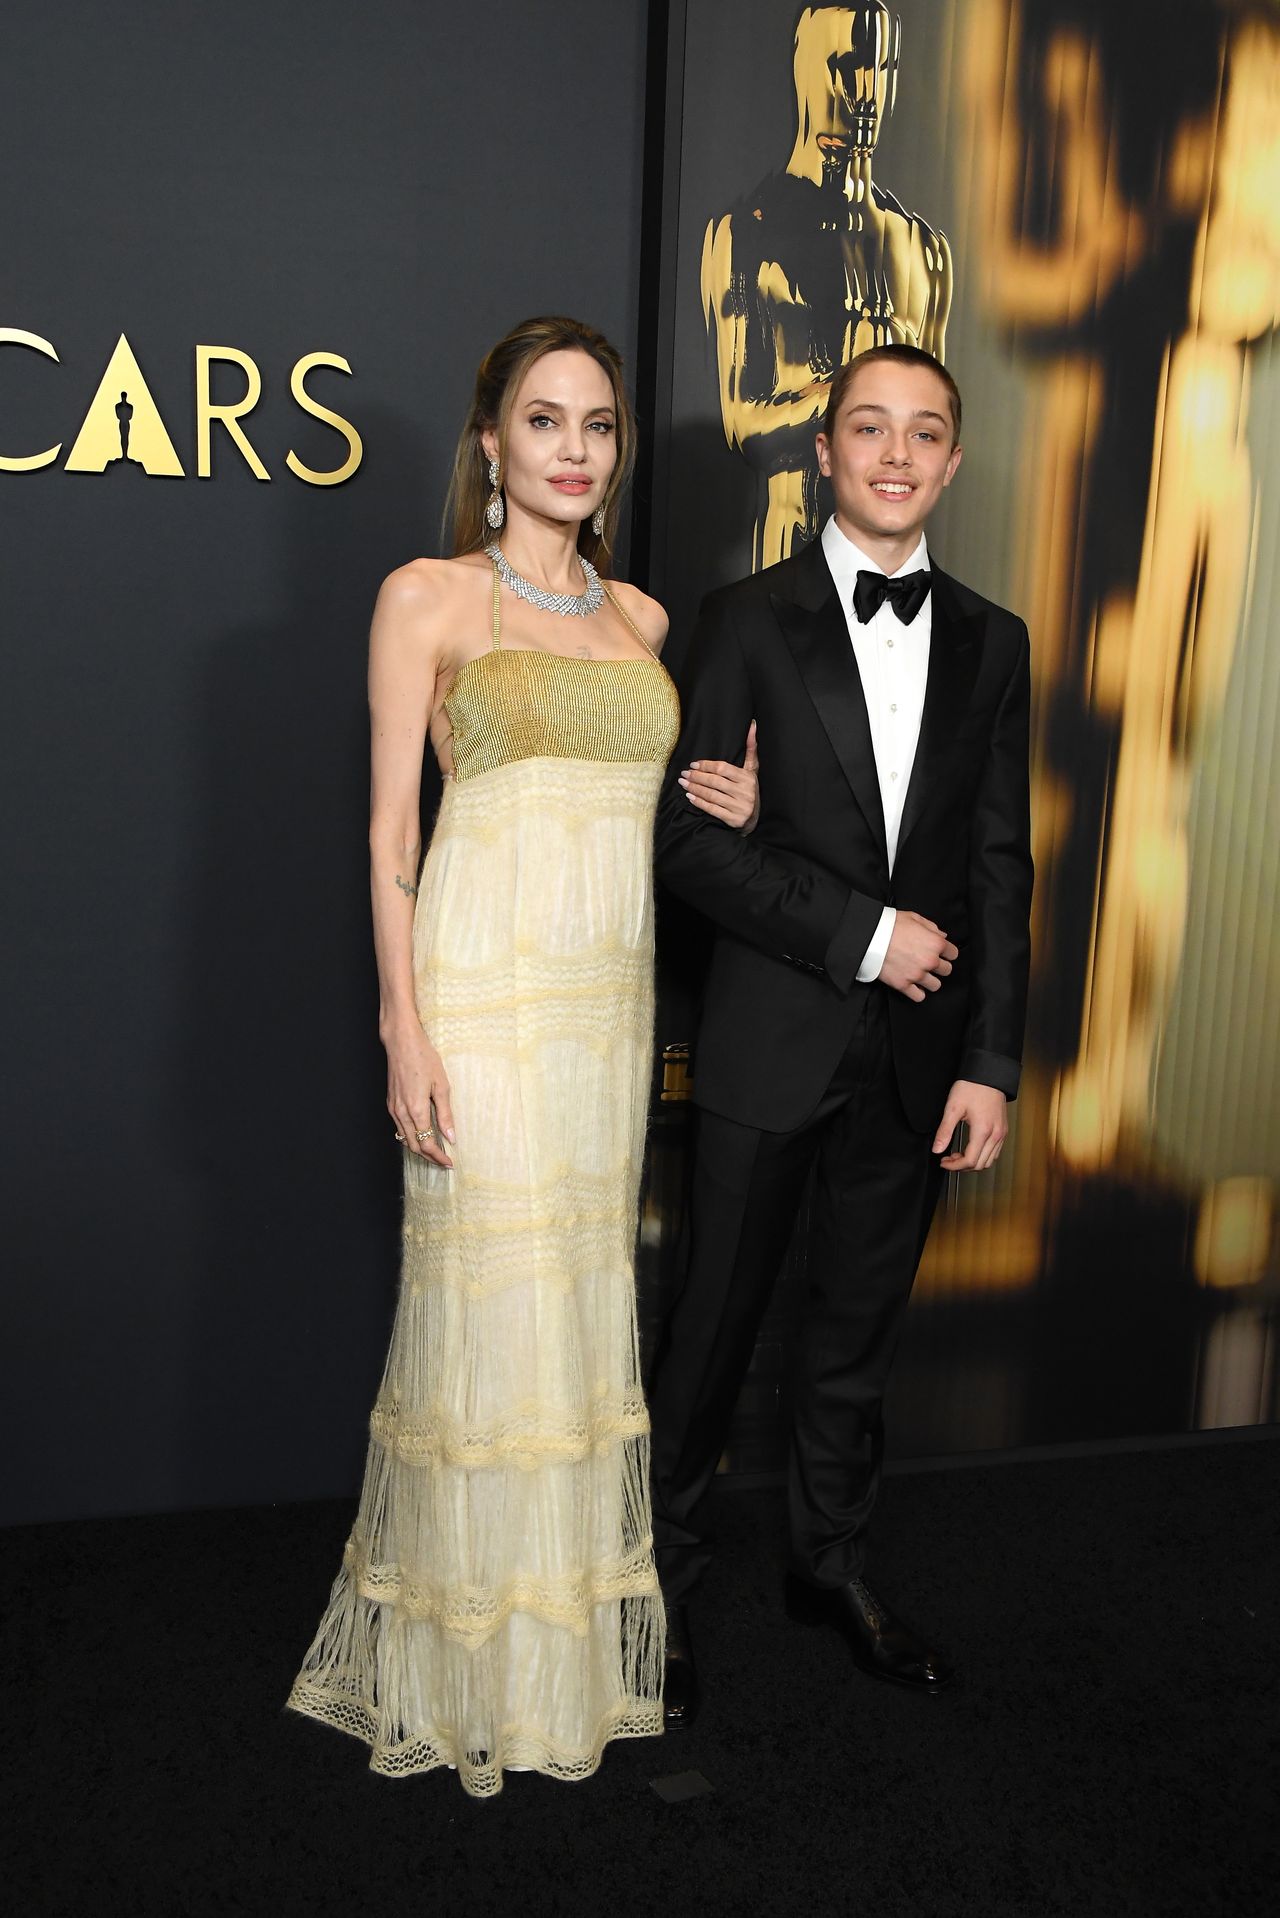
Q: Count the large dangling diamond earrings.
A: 2